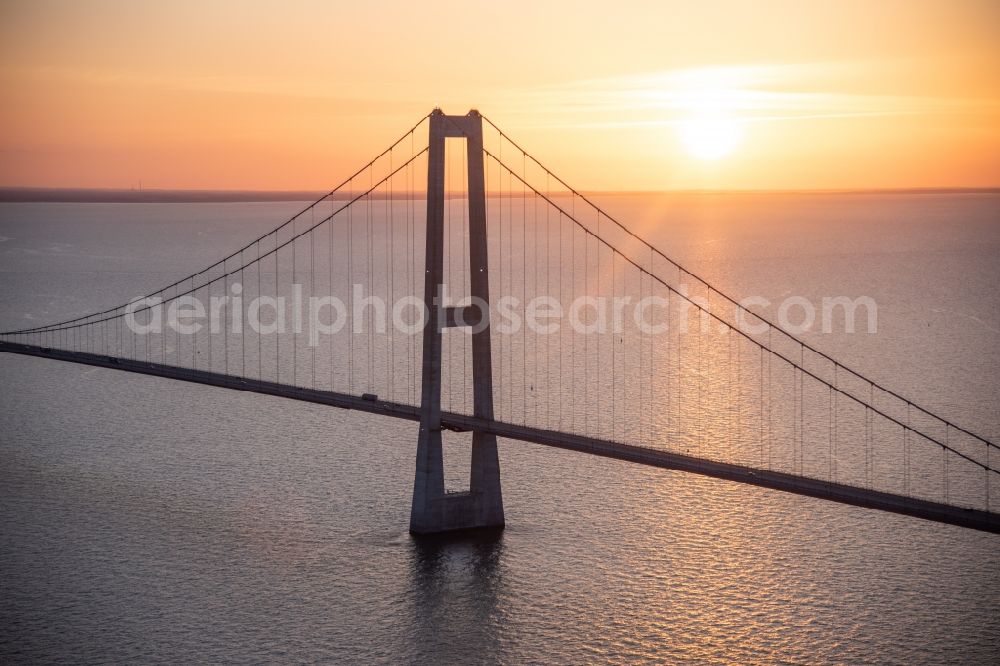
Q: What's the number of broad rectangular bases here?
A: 1